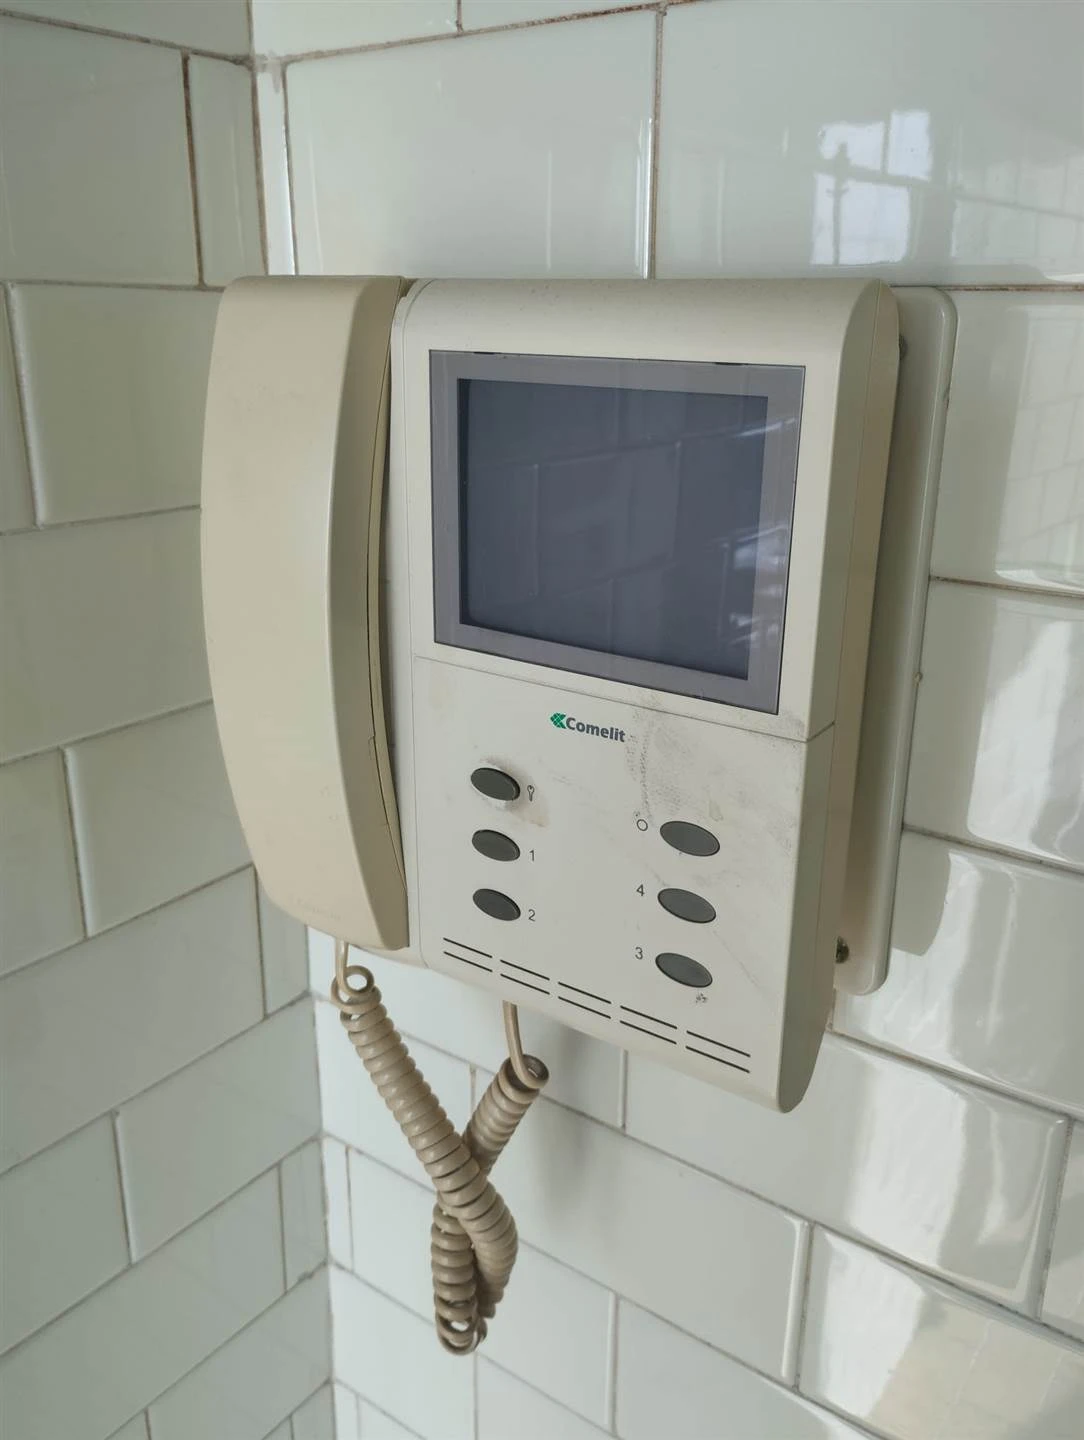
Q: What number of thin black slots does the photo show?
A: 10